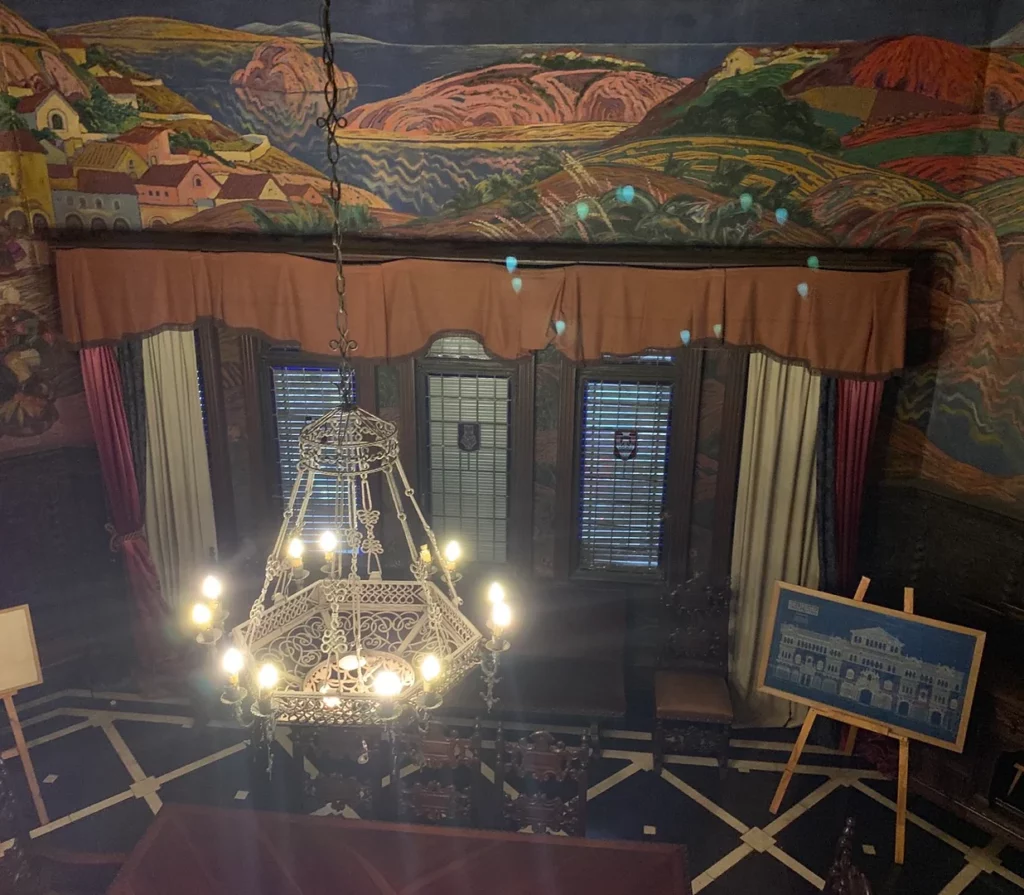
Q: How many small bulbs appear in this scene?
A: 11